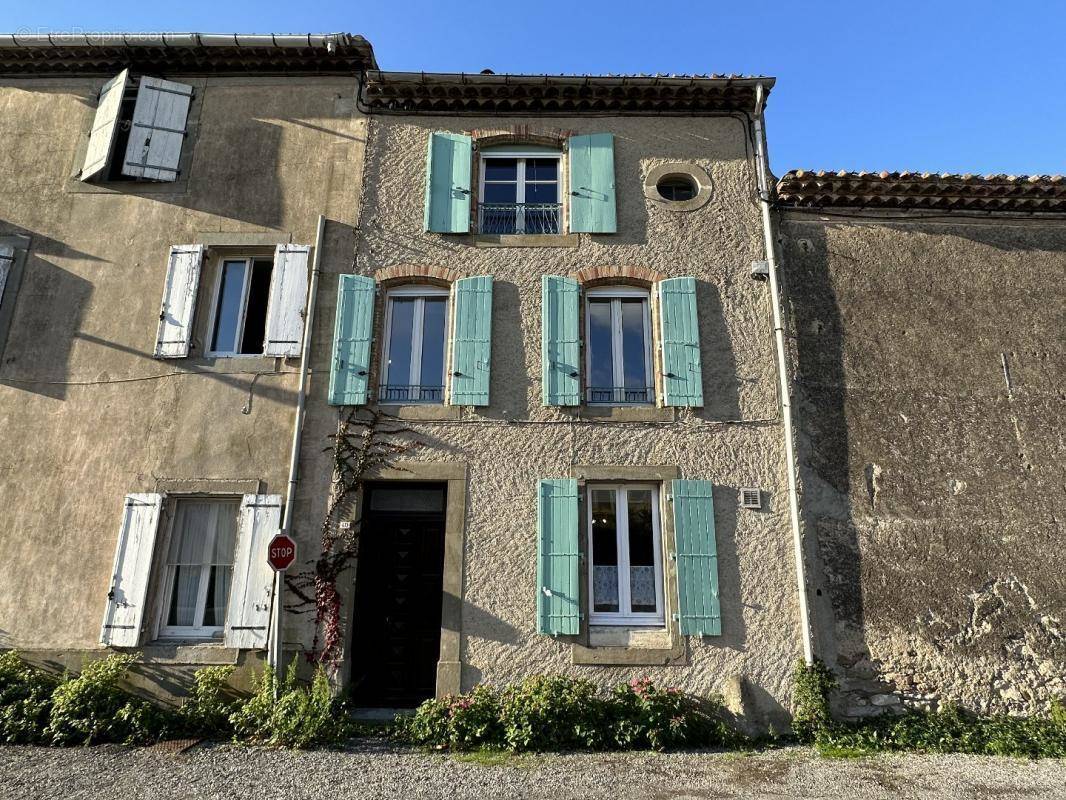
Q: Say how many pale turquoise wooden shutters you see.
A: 8